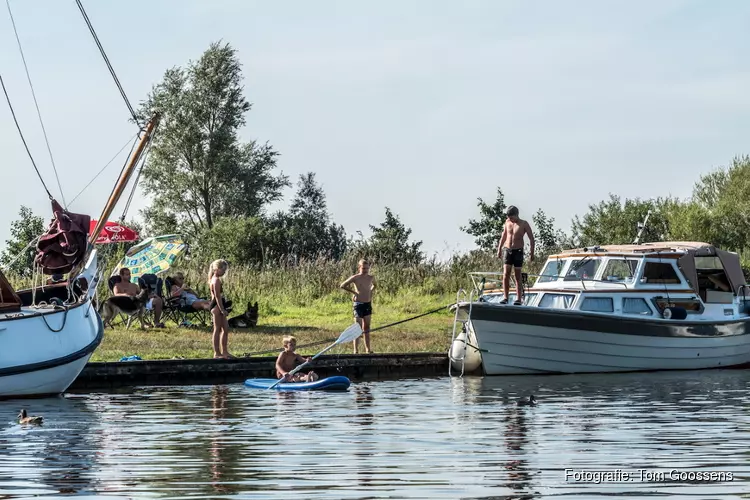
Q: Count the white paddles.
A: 1